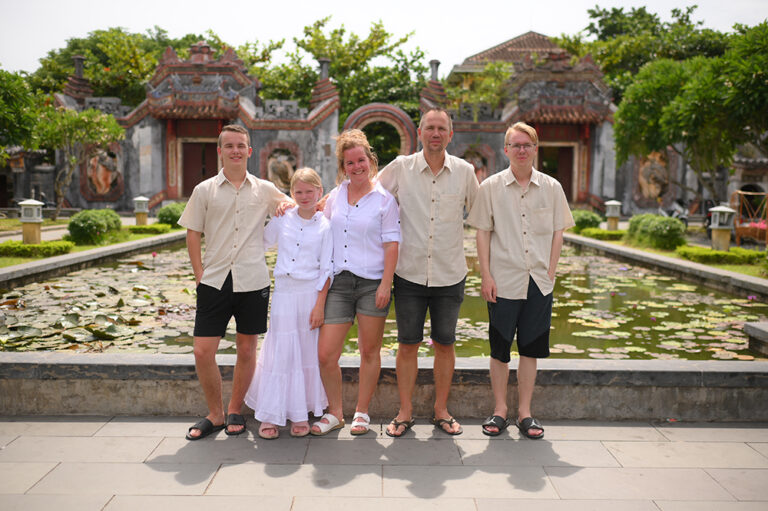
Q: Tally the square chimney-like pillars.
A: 3